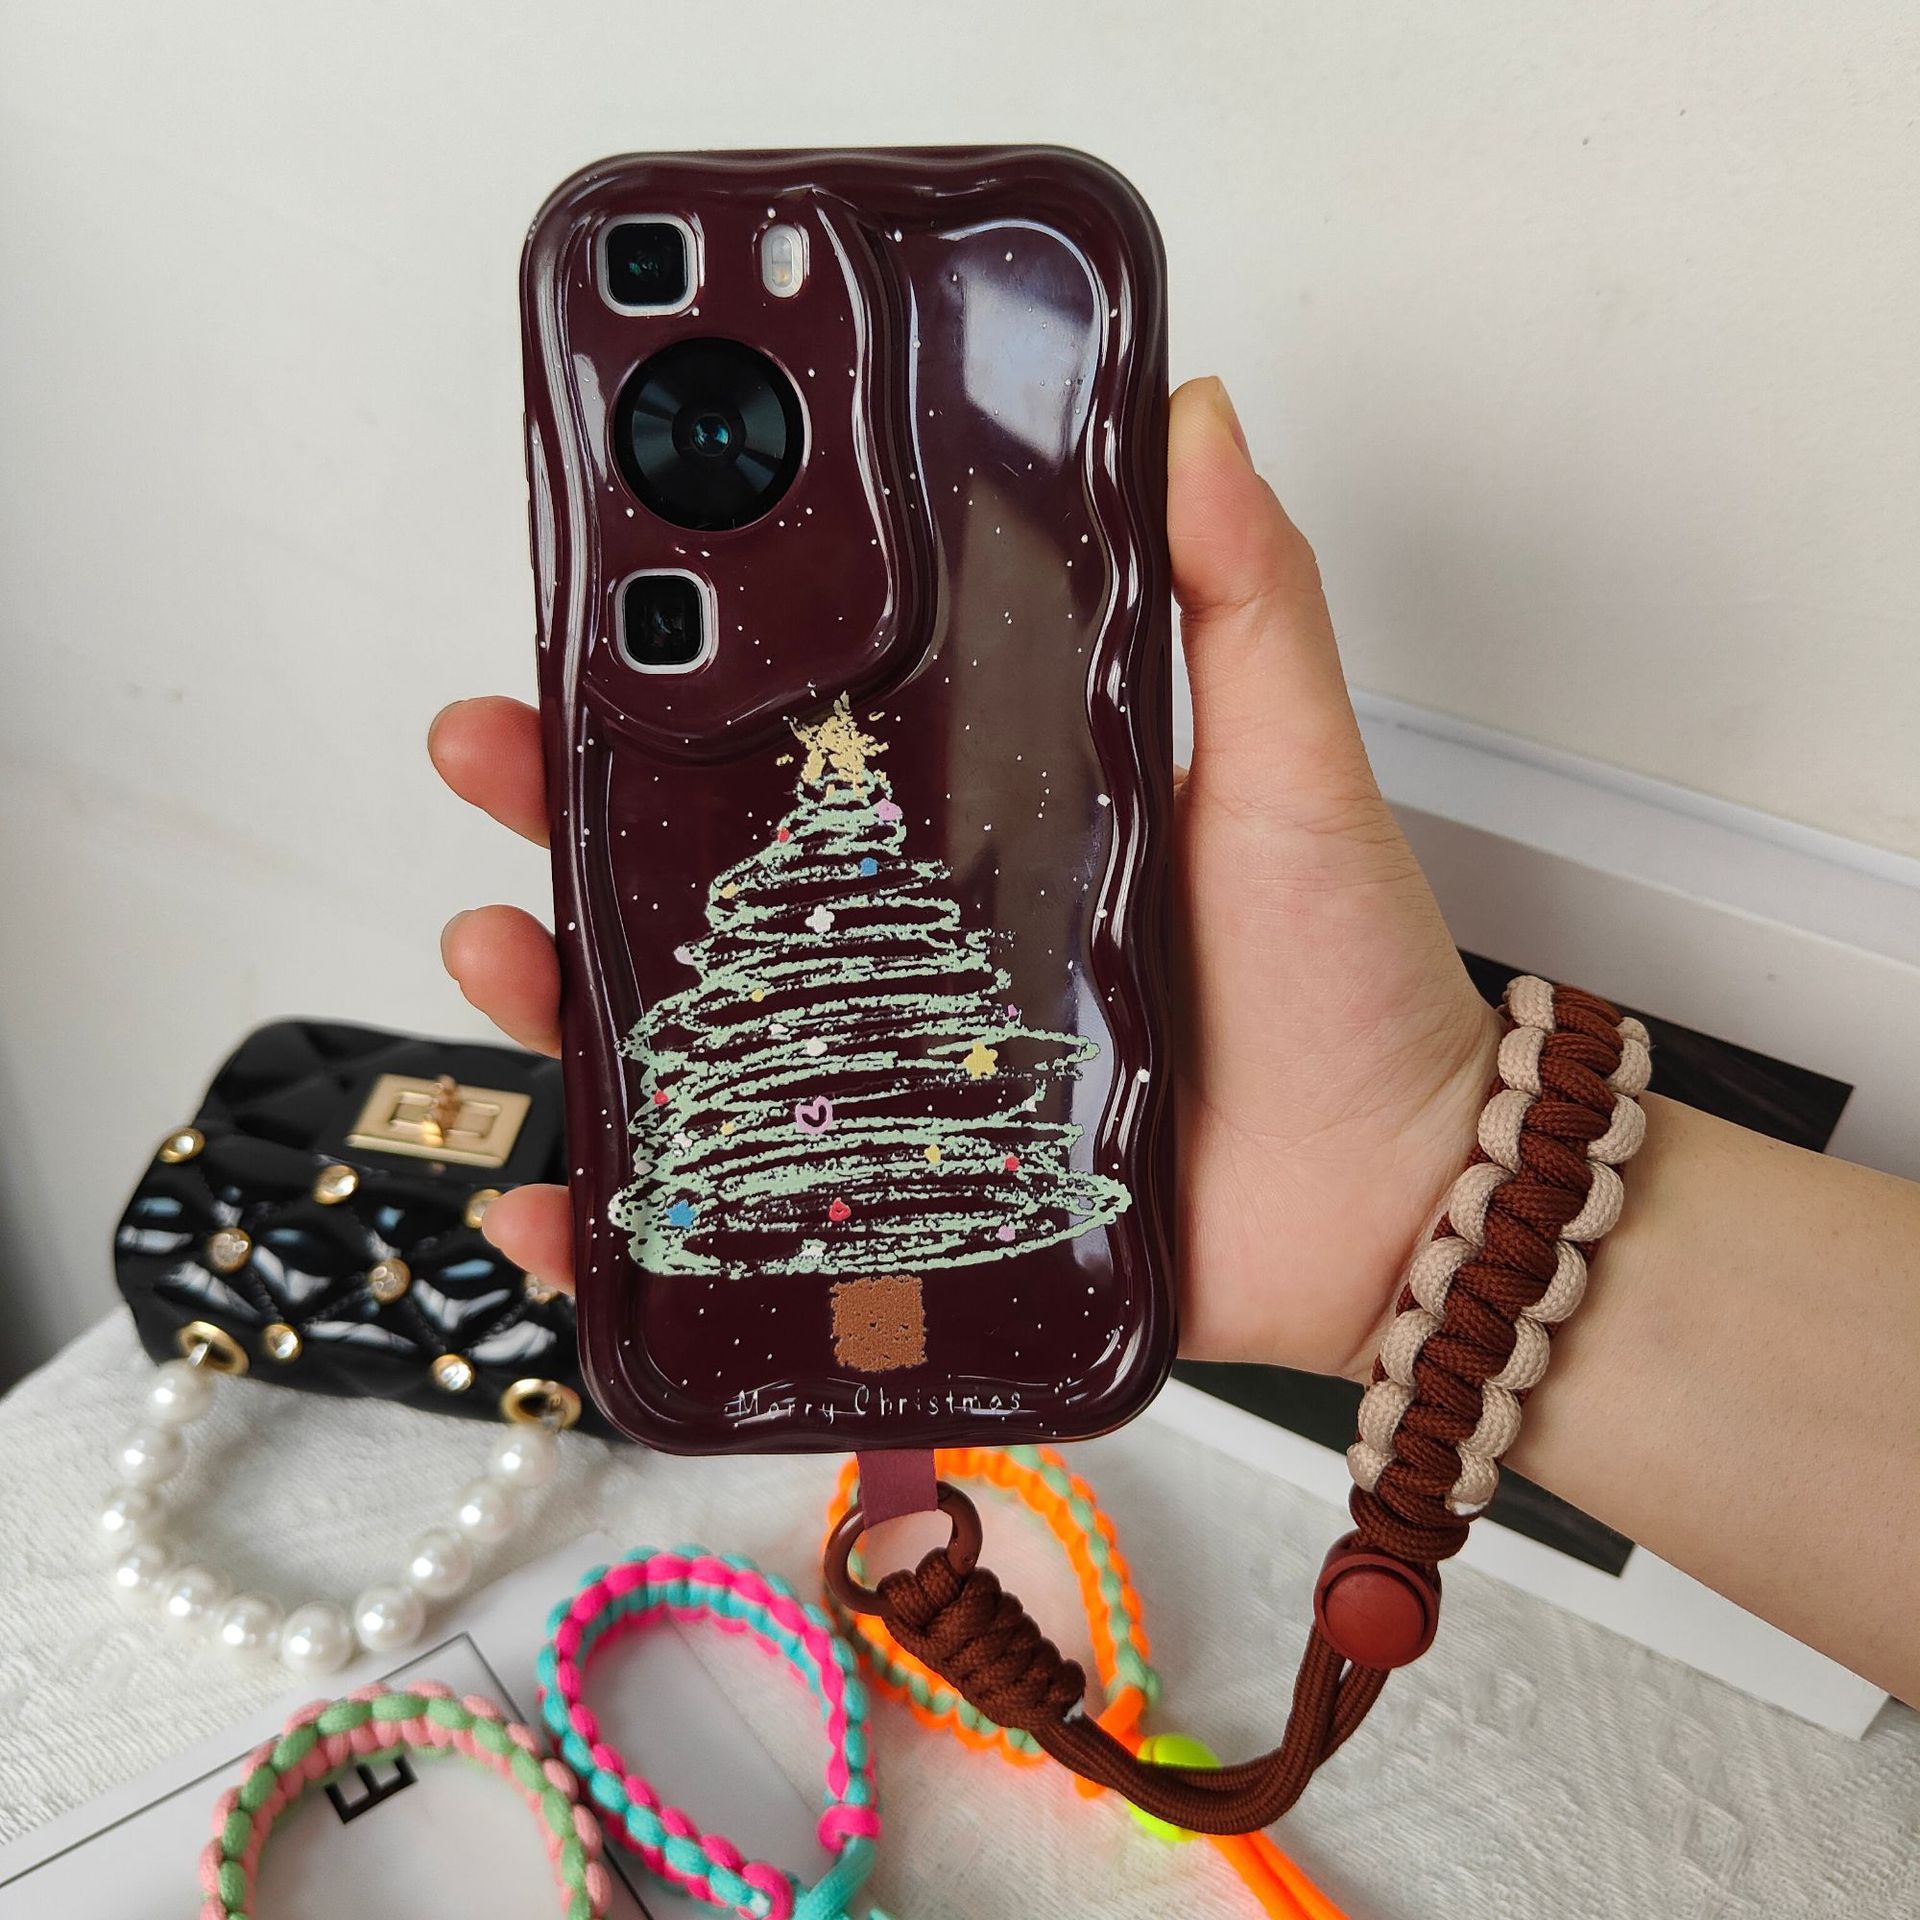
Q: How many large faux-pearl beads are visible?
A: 11